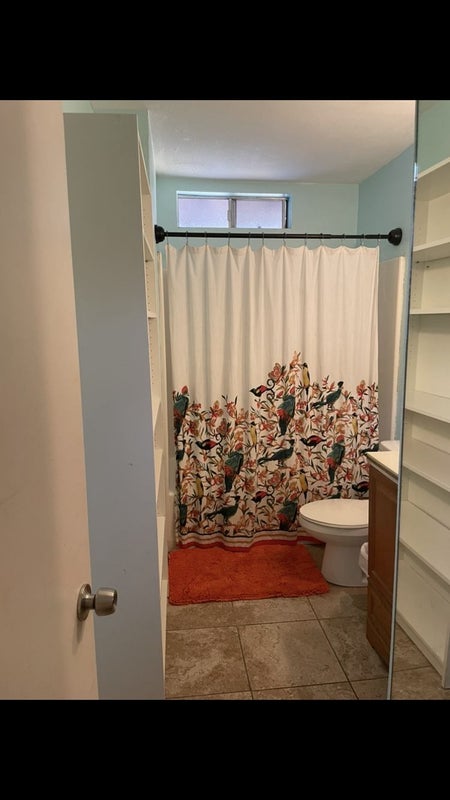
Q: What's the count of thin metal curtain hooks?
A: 12